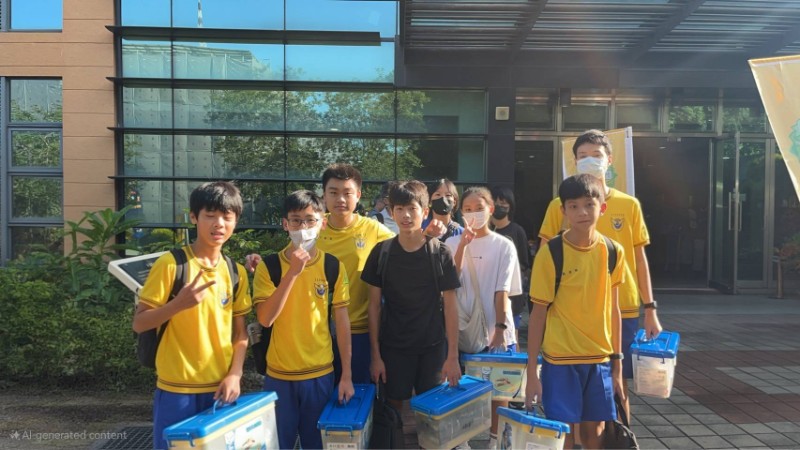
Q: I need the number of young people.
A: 9